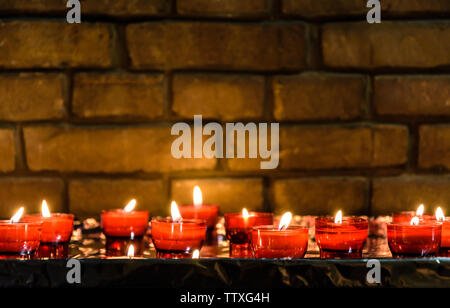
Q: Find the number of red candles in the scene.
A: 11